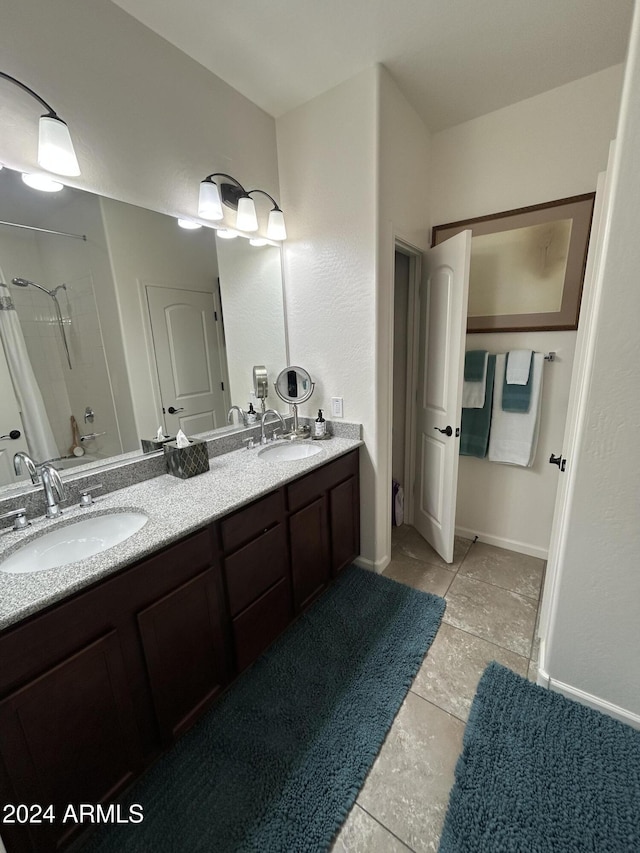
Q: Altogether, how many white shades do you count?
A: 4